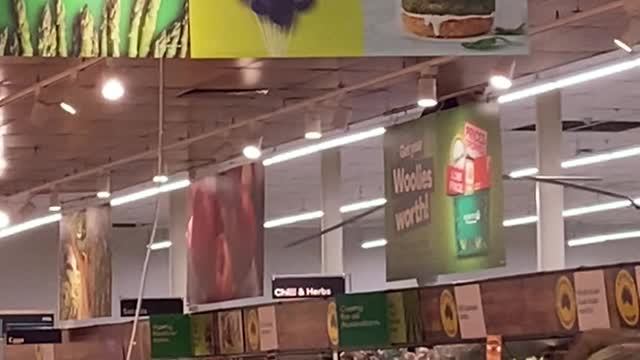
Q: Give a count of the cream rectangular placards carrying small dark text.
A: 3